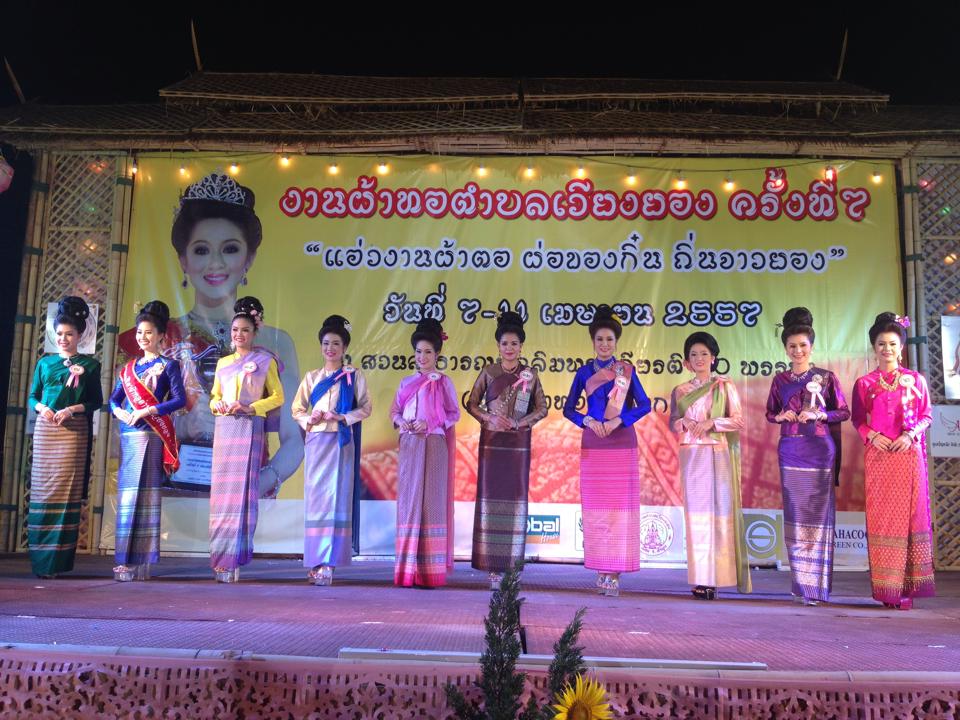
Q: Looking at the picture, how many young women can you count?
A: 10